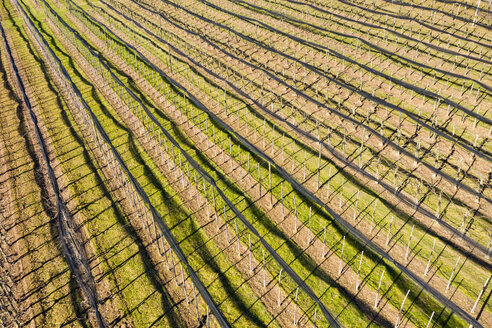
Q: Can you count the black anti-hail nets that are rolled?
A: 13